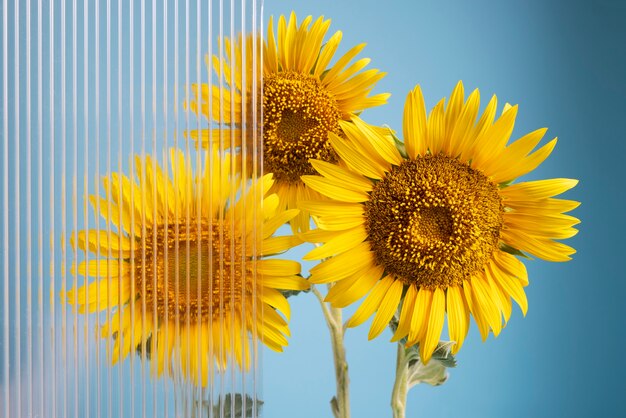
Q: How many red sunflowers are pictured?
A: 0